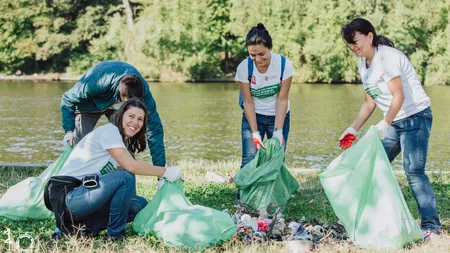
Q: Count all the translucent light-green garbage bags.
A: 4